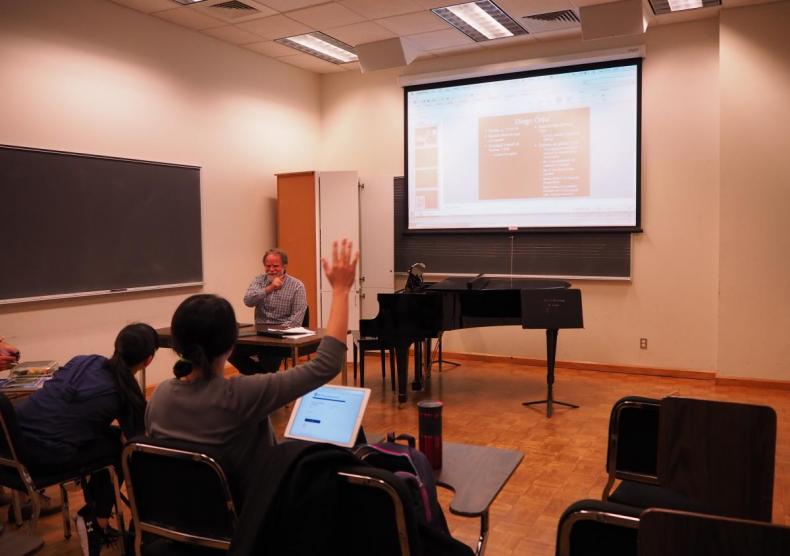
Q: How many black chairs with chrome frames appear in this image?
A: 5